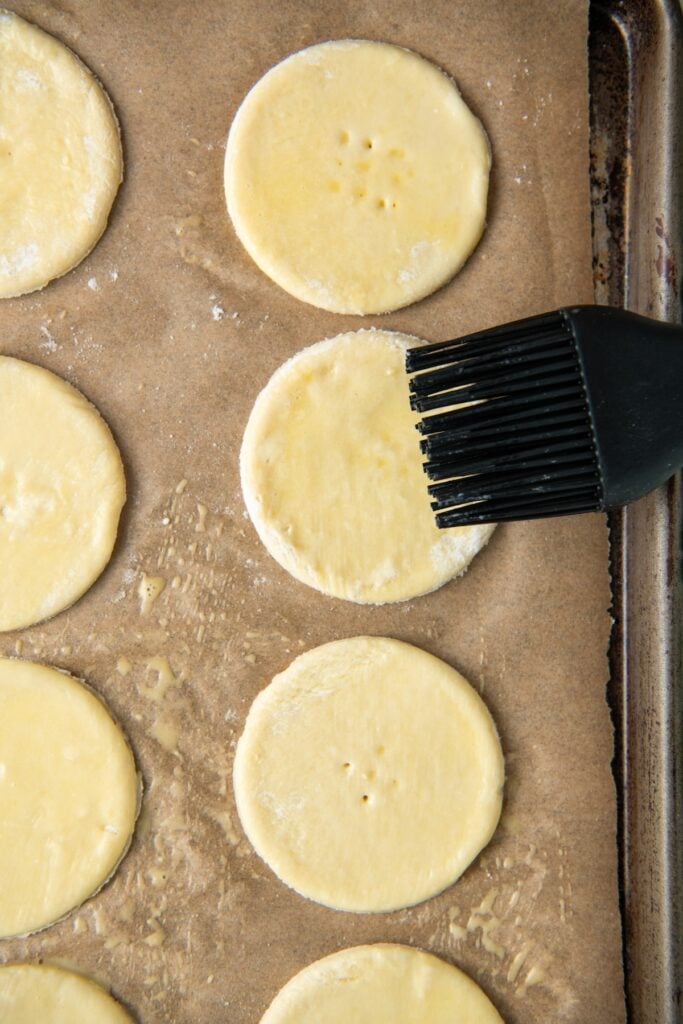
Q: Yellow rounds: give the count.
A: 8